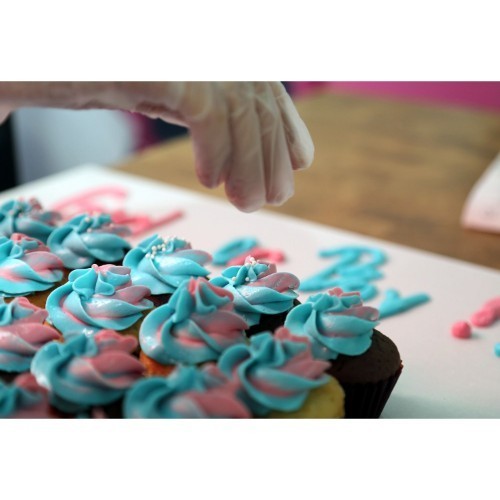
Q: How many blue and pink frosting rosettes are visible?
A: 13